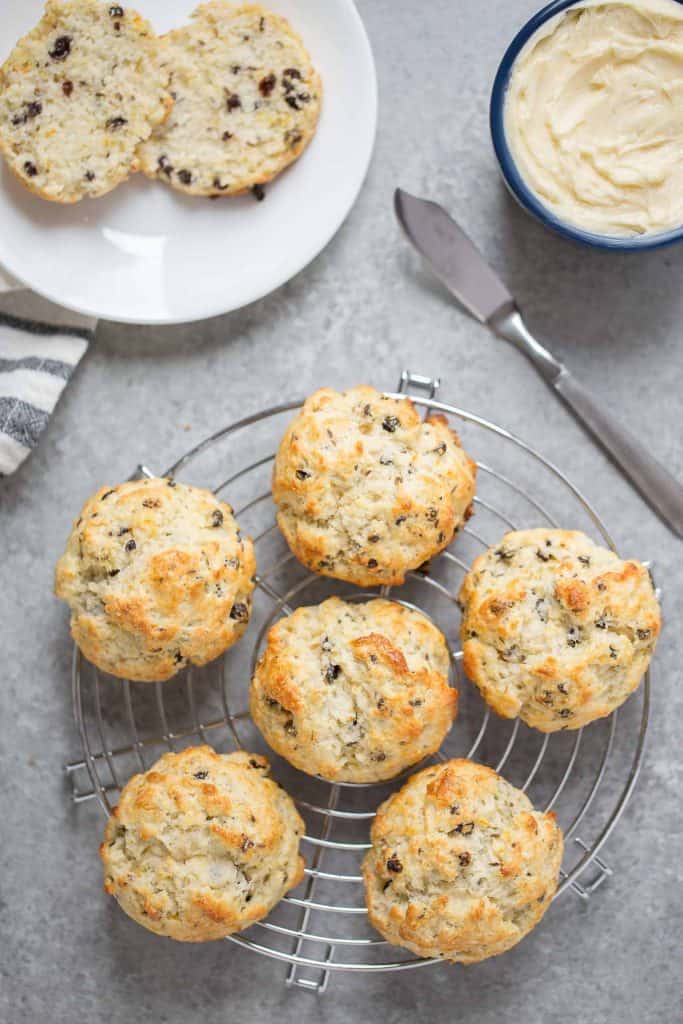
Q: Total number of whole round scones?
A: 6